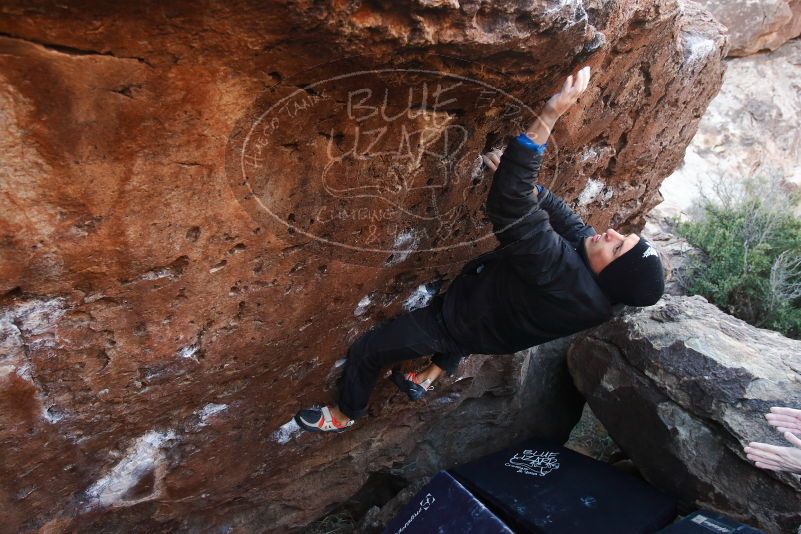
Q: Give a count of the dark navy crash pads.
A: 3